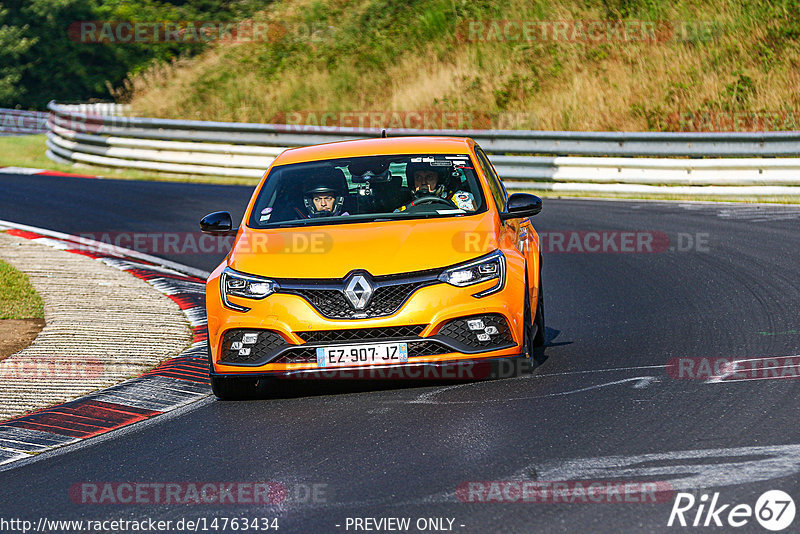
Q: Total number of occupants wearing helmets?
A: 2